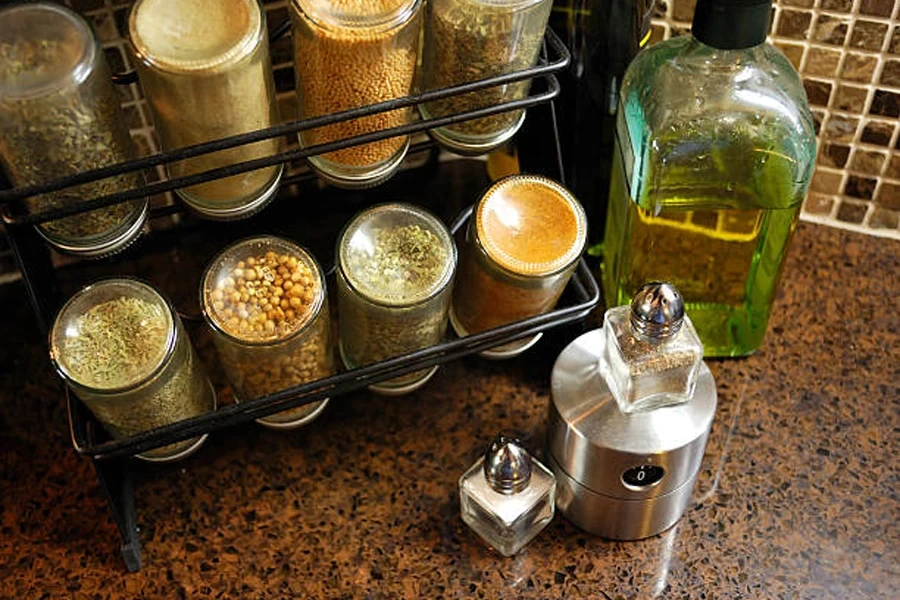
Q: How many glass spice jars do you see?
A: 8